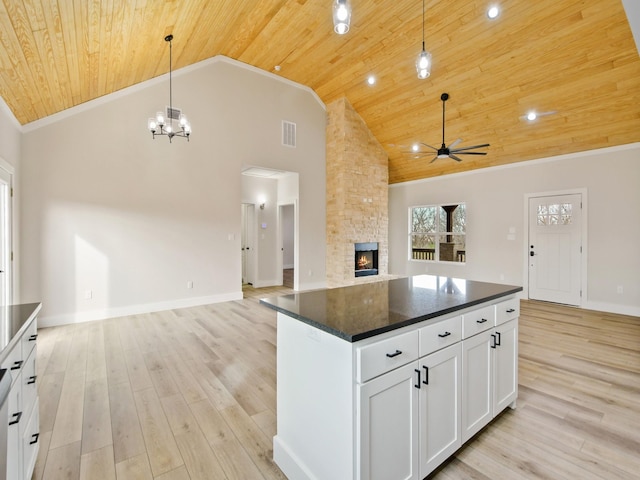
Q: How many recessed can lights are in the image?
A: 4